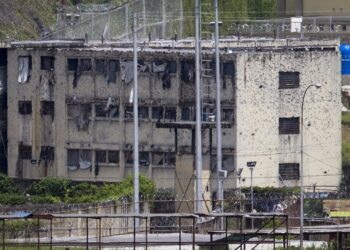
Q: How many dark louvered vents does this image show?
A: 3